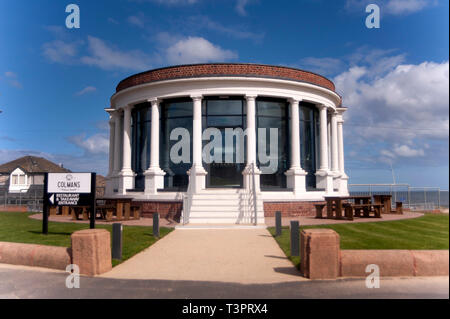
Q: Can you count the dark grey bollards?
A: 4